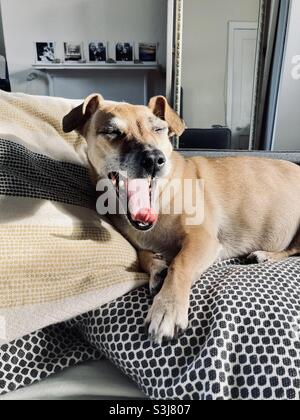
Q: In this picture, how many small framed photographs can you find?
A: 5